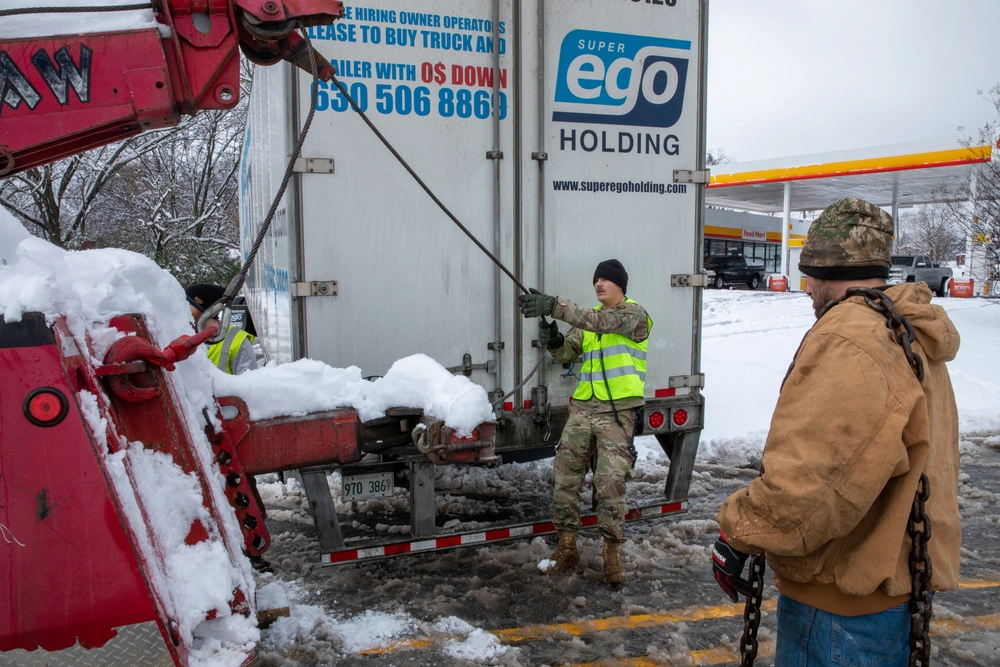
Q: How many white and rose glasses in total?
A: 0